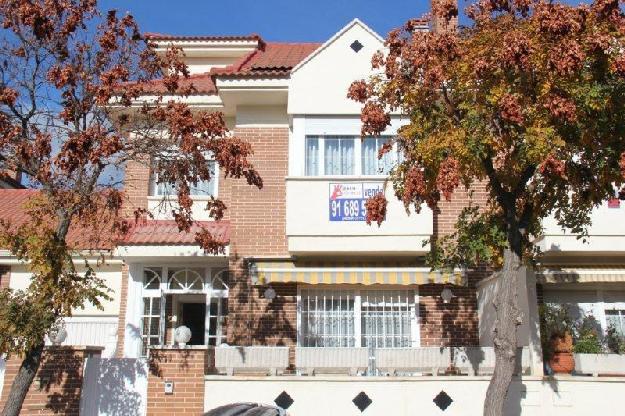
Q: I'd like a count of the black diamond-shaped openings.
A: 4